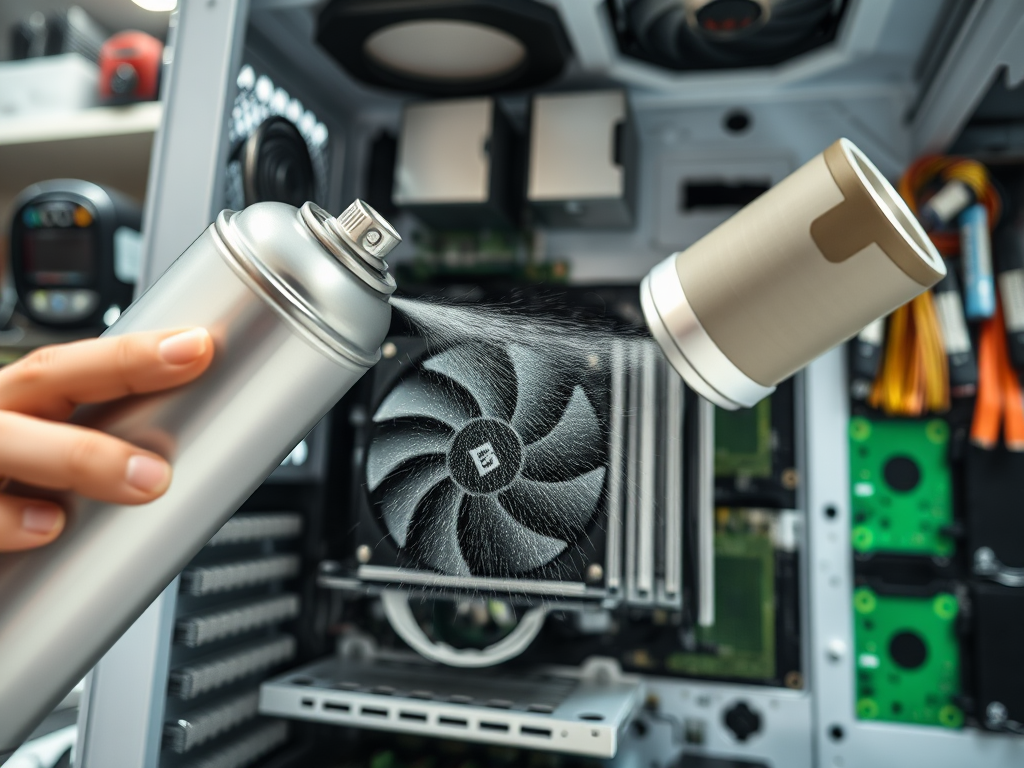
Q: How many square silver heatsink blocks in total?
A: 2